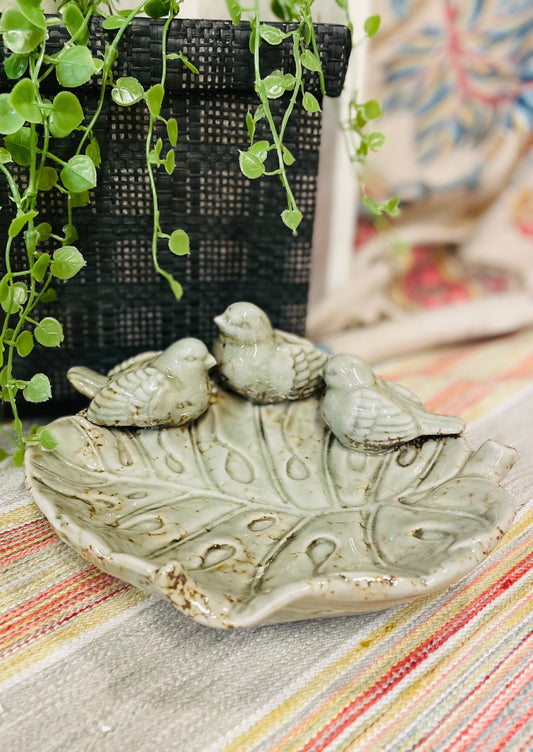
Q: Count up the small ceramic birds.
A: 3